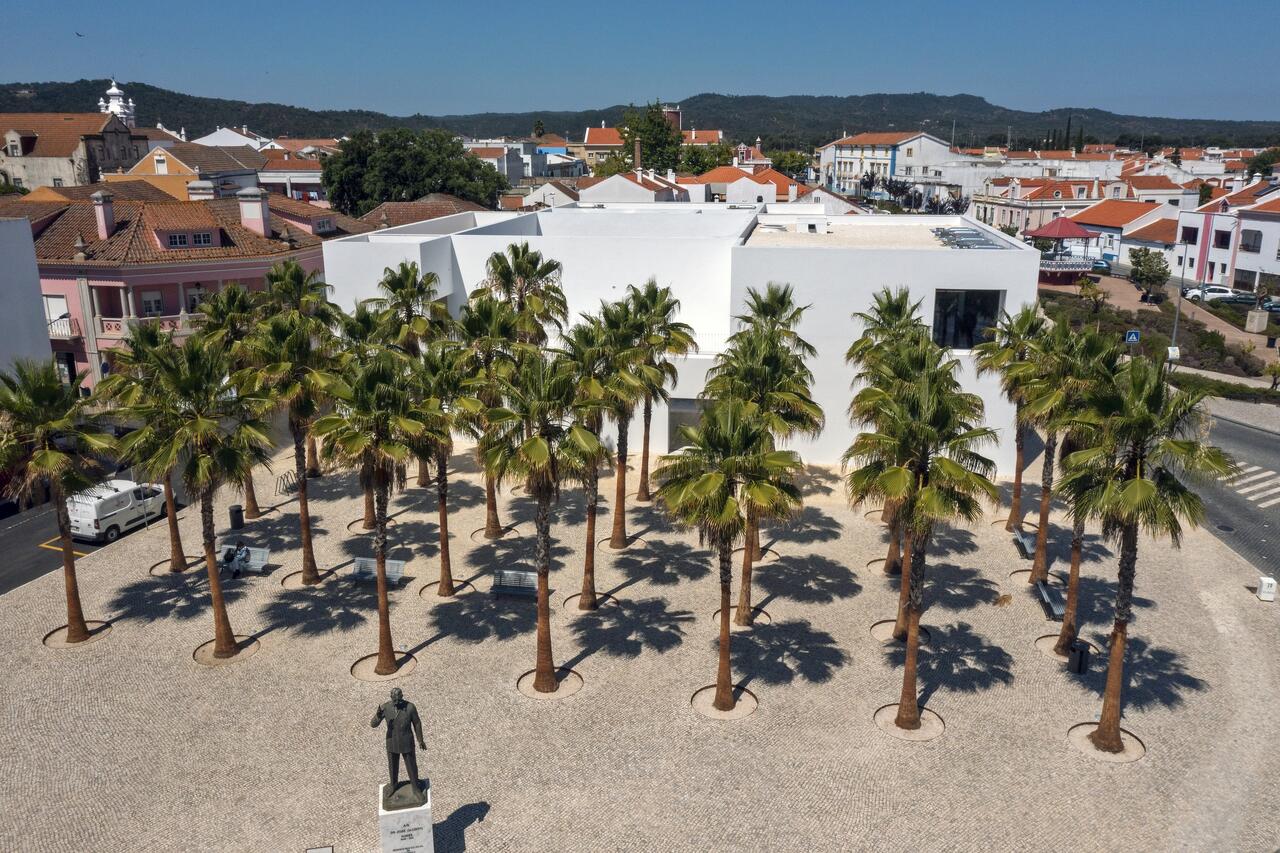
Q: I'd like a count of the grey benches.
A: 5